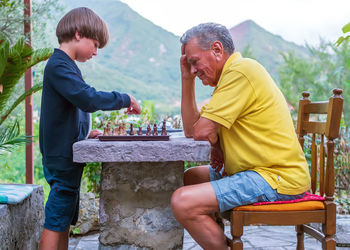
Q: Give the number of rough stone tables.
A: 1